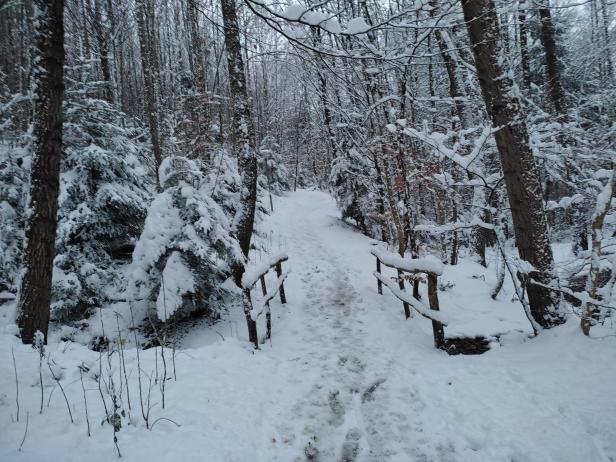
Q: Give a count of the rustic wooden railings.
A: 2